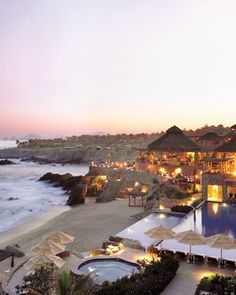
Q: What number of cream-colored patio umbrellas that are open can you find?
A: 6